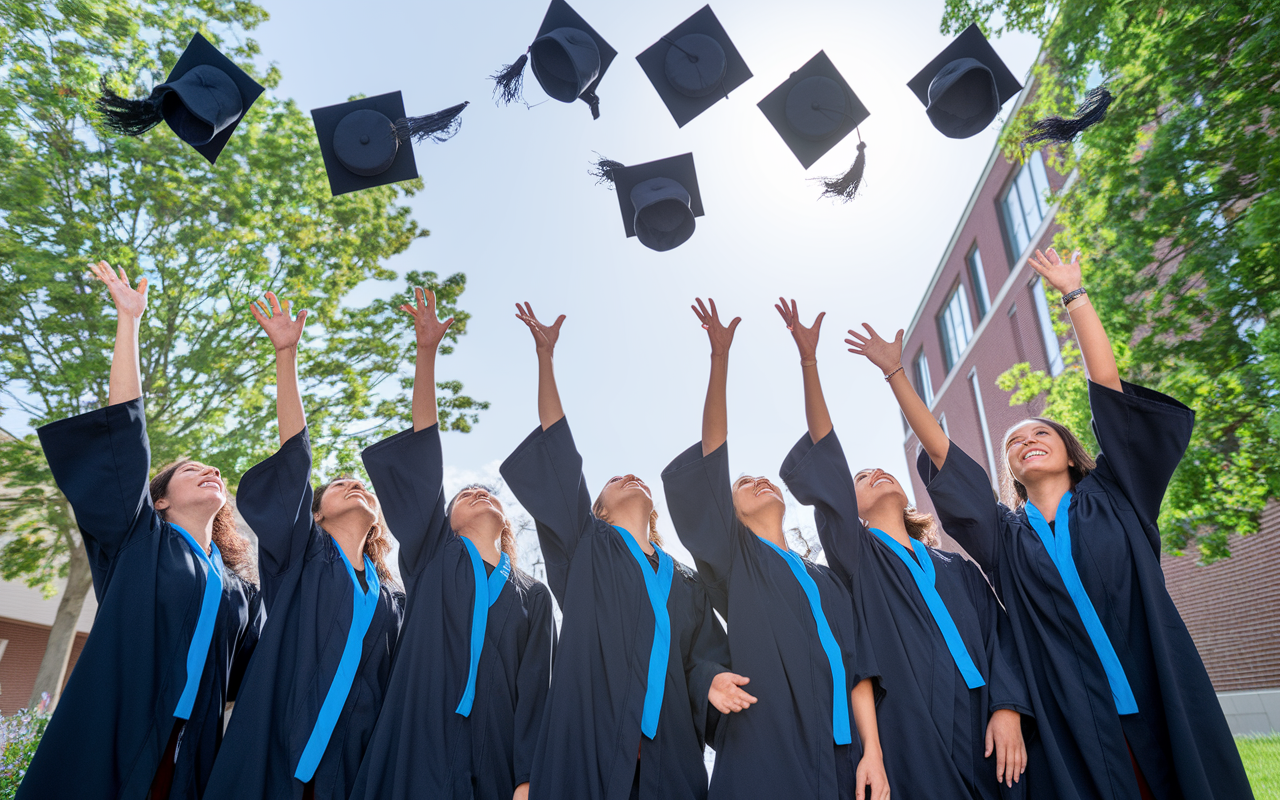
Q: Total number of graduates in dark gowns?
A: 7